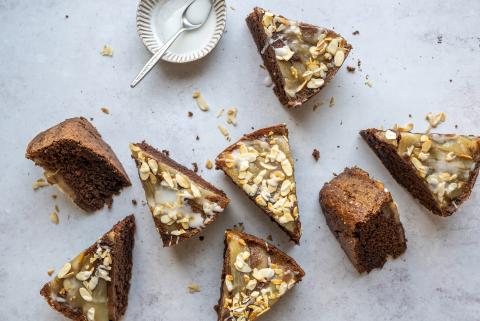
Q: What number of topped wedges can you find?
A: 6